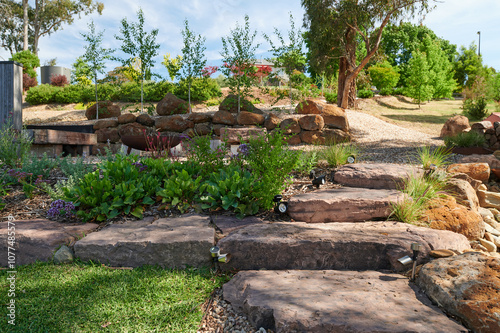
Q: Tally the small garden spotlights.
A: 6